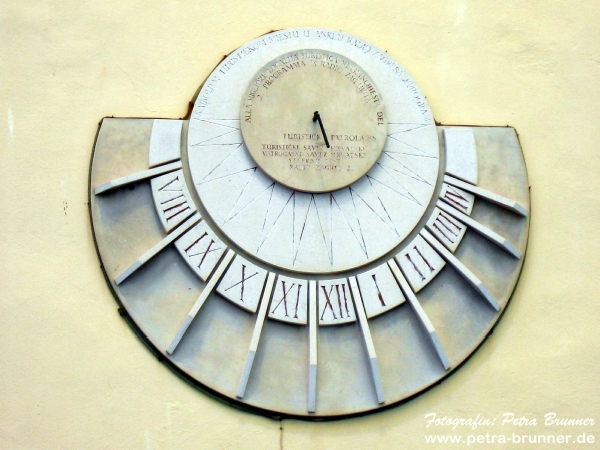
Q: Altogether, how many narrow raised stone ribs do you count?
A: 10